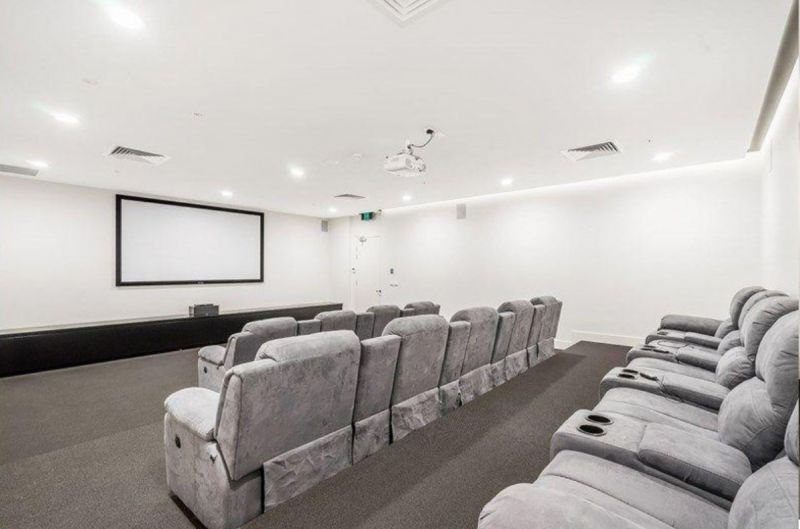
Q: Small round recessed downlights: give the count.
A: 10